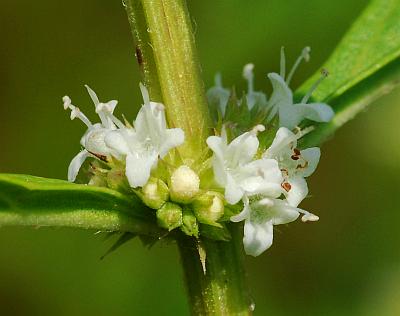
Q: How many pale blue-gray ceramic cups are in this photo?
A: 0